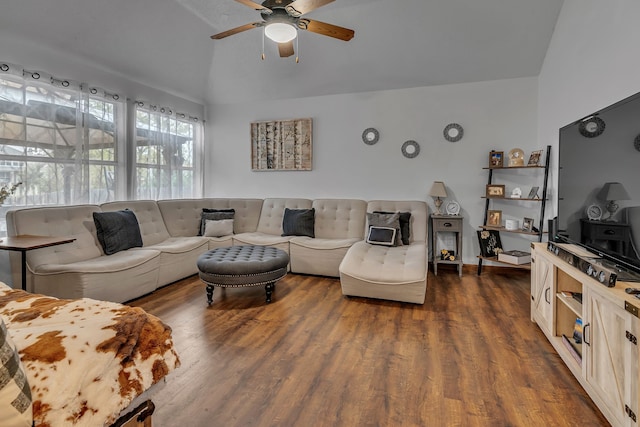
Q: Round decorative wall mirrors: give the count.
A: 3